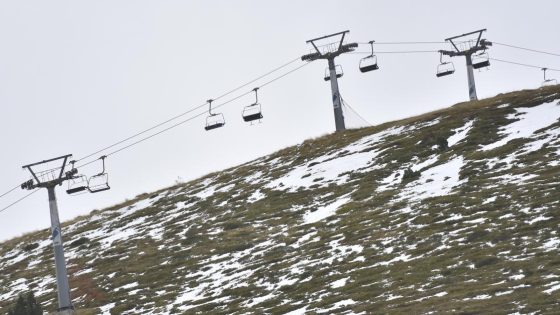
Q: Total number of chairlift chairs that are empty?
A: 9